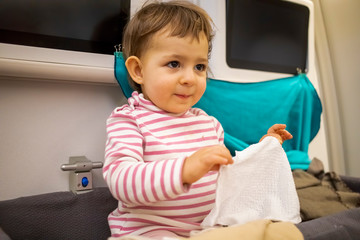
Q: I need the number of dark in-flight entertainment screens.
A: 2